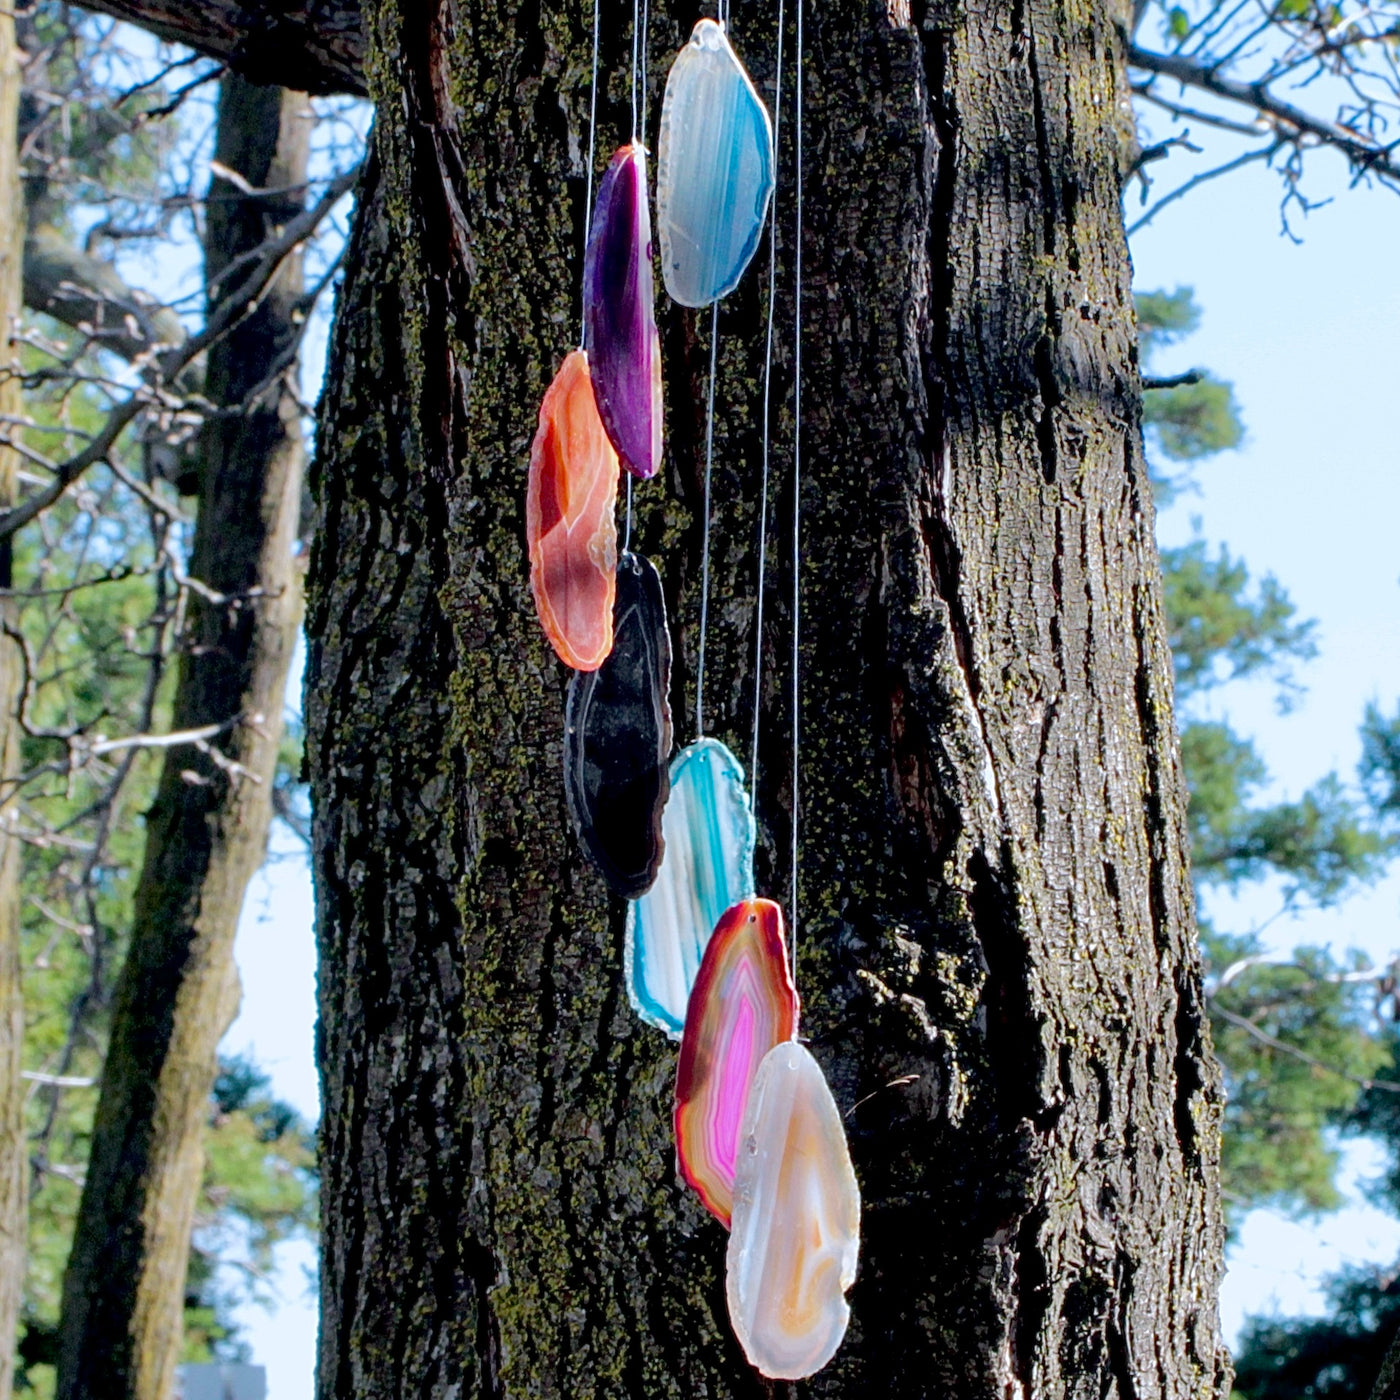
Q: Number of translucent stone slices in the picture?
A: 7